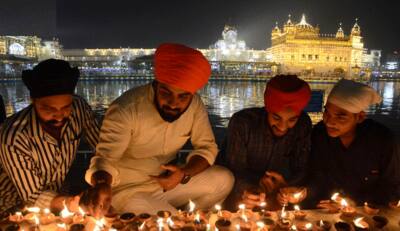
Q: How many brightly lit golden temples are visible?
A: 1